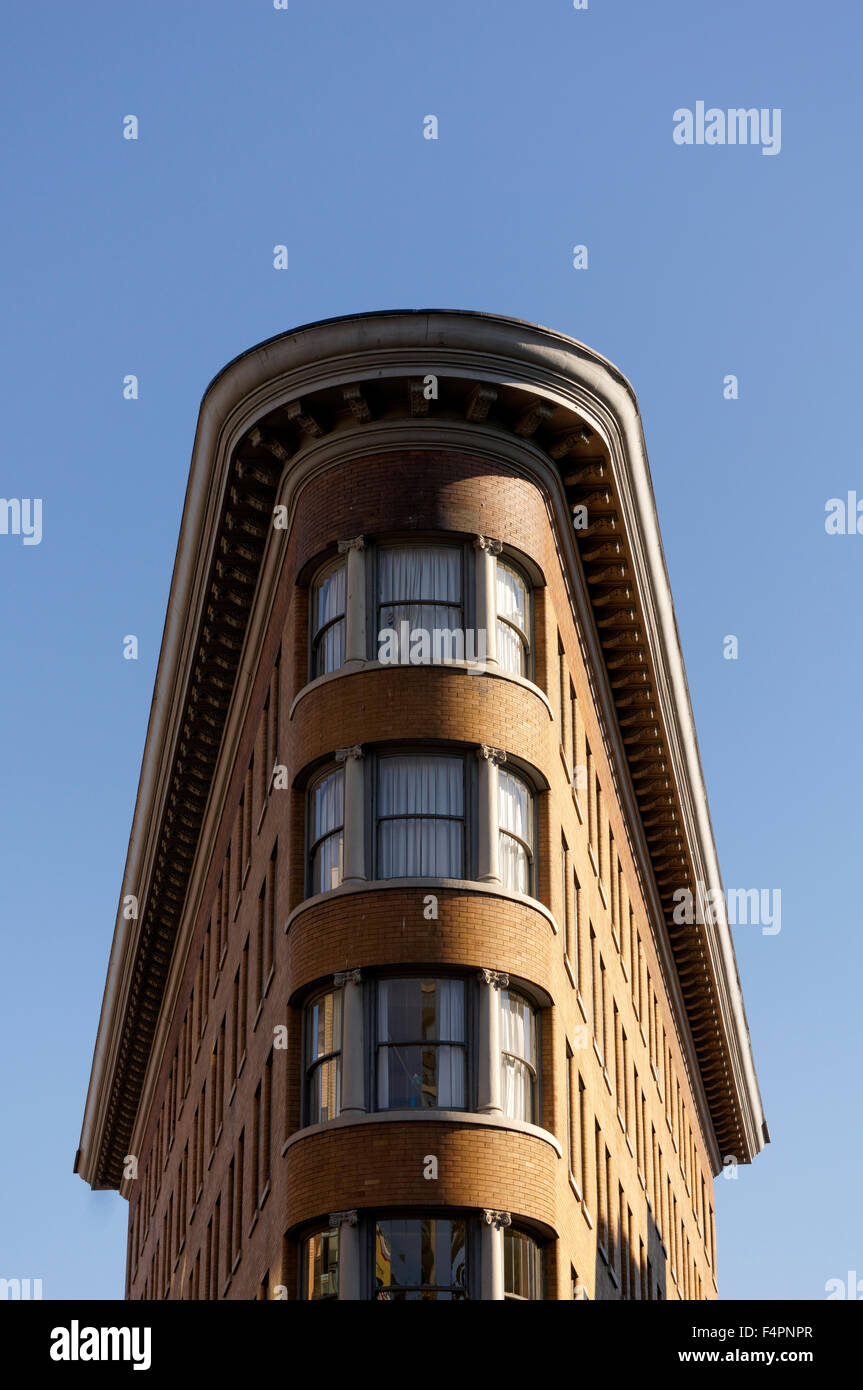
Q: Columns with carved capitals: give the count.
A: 8